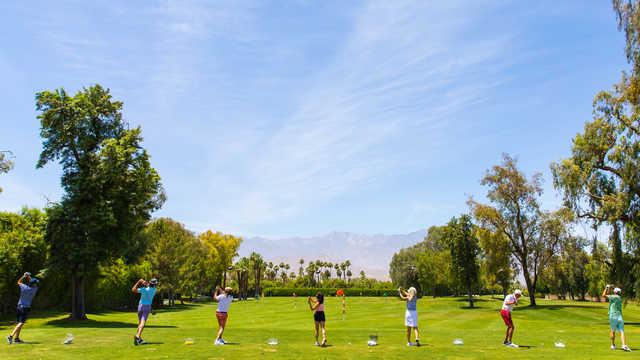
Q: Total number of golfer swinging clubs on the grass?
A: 7